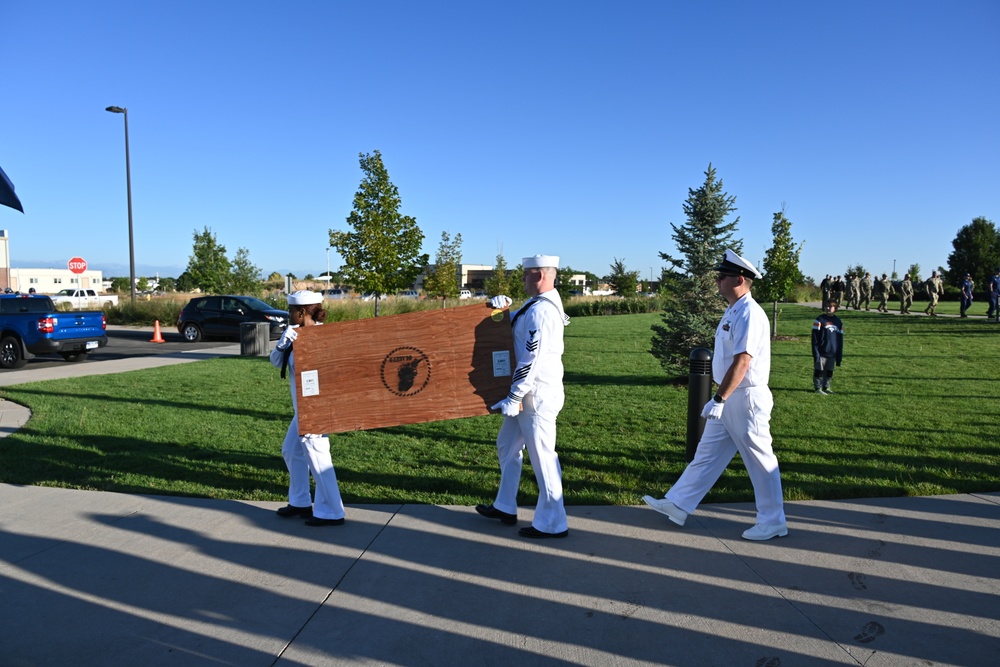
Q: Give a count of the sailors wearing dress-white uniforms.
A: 3